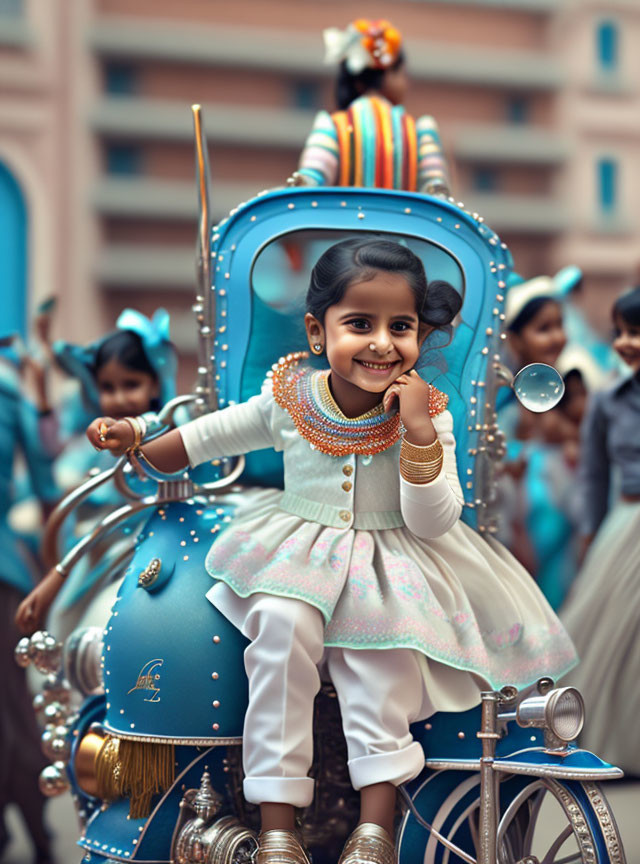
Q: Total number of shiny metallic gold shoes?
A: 2